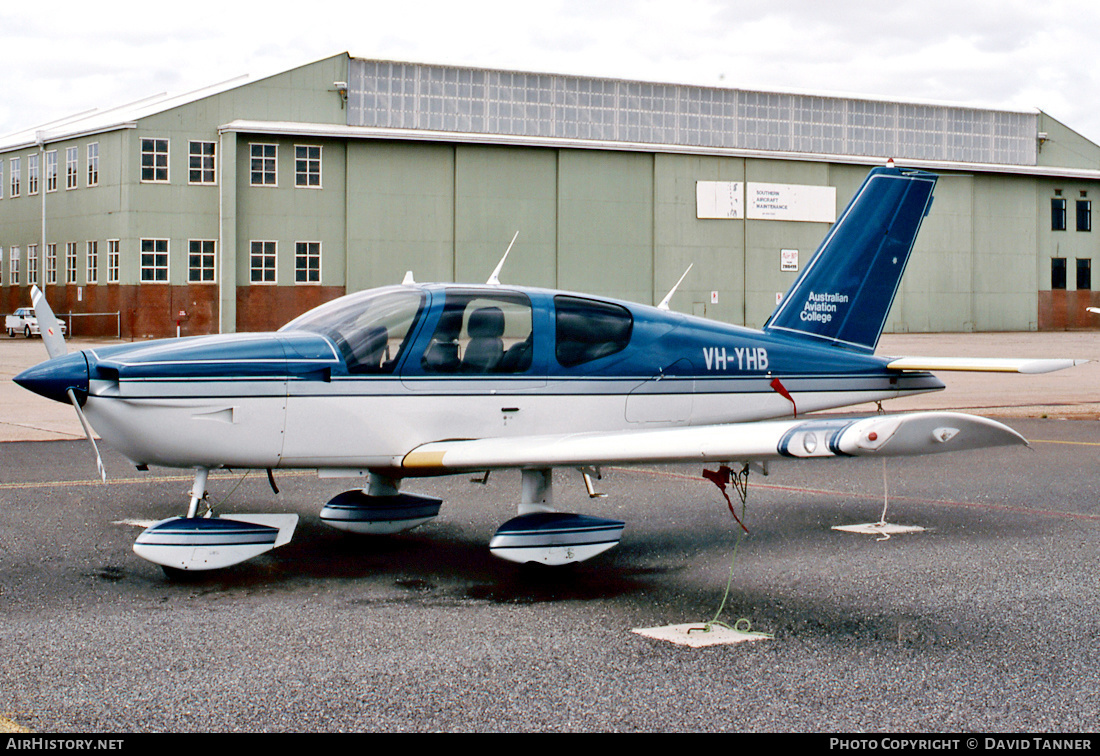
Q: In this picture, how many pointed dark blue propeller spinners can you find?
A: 1